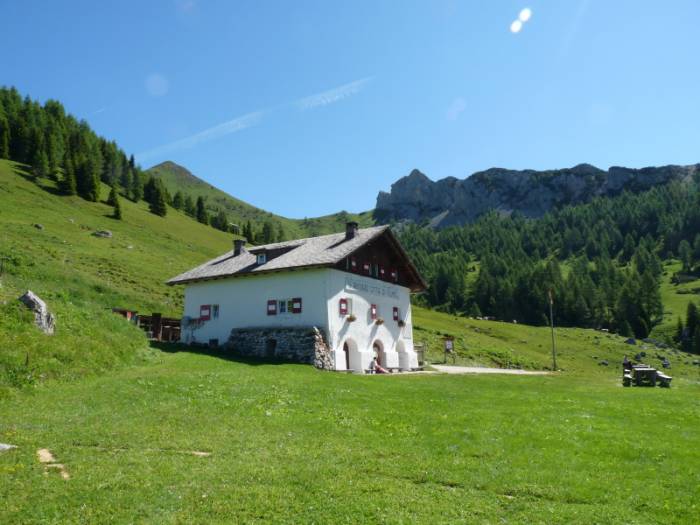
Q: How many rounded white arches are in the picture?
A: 3